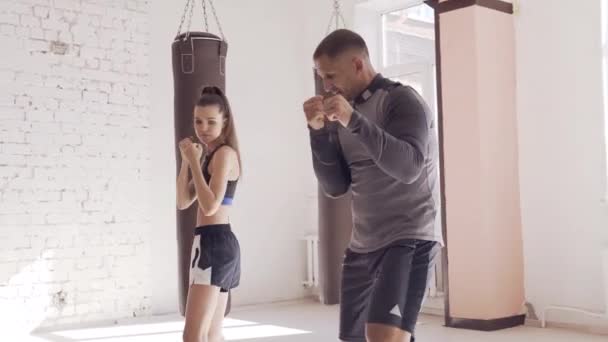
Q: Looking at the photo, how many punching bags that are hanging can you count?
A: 2